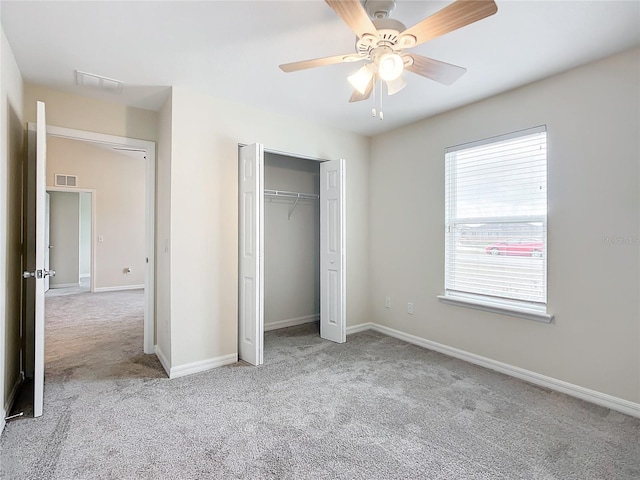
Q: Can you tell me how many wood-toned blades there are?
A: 5